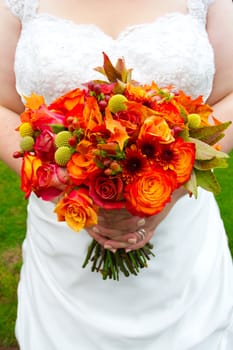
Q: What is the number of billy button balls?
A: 6